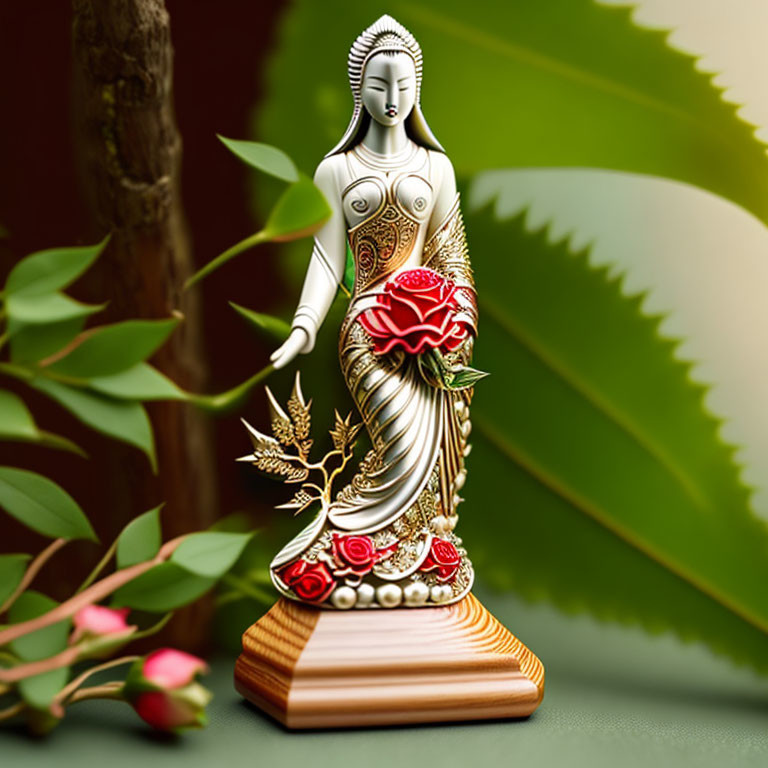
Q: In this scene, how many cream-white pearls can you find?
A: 5